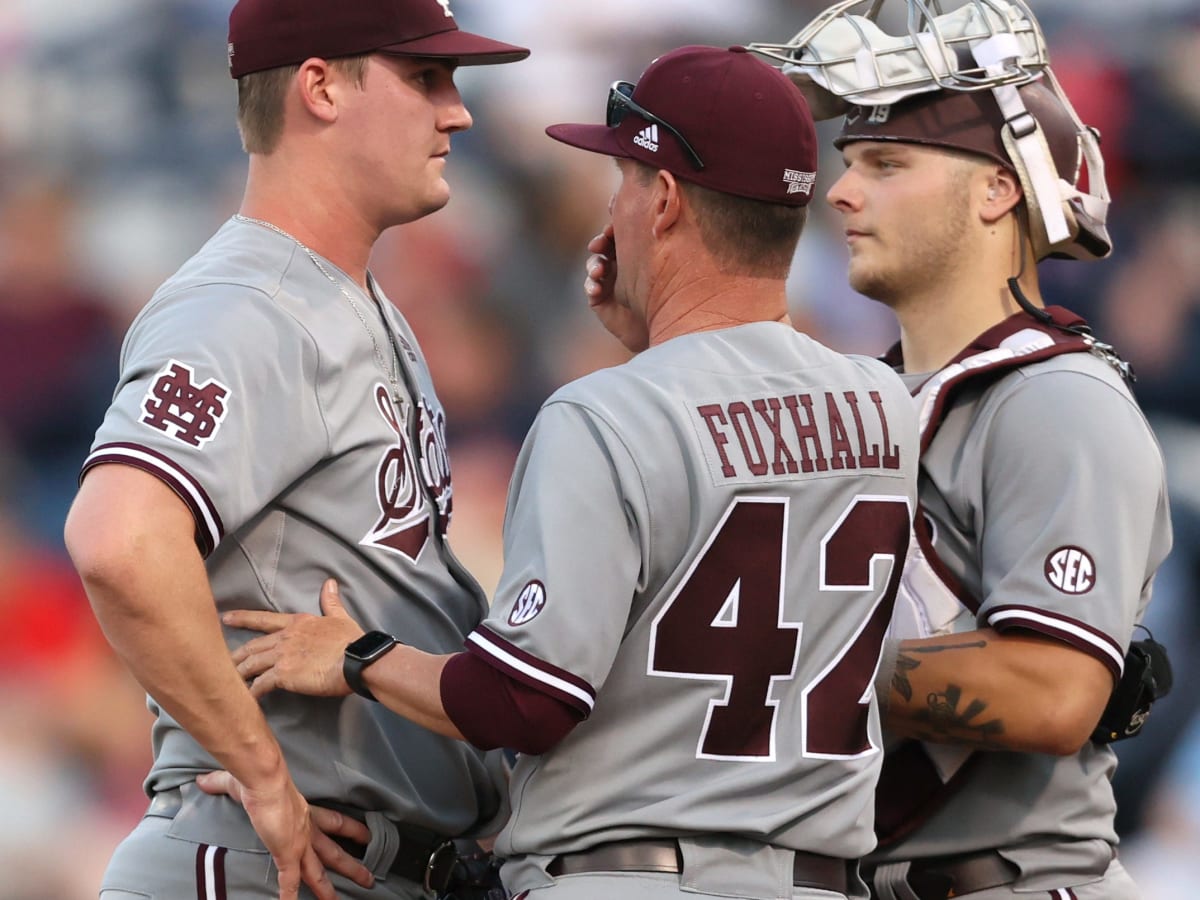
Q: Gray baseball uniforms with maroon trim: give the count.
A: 3